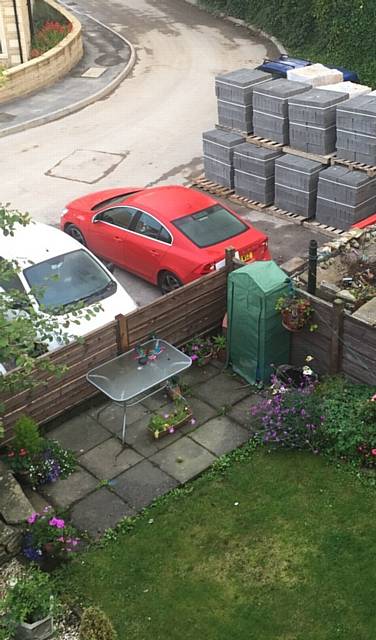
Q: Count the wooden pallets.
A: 8